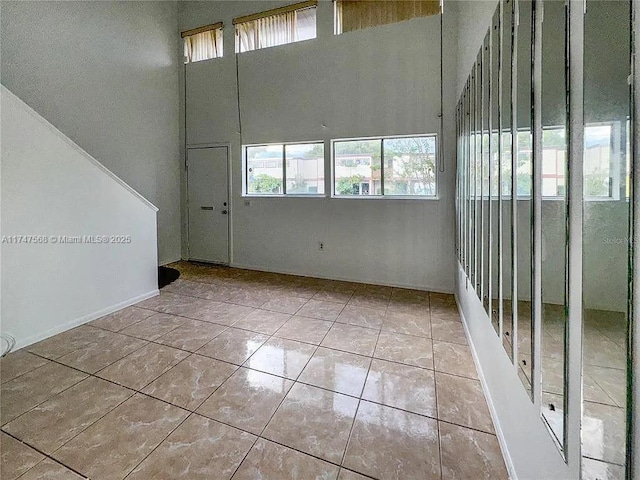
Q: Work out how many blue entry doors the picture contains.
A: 0